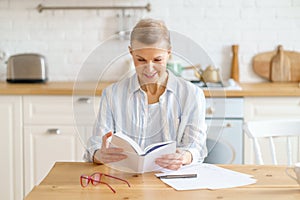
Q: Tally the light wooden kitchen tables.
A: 1